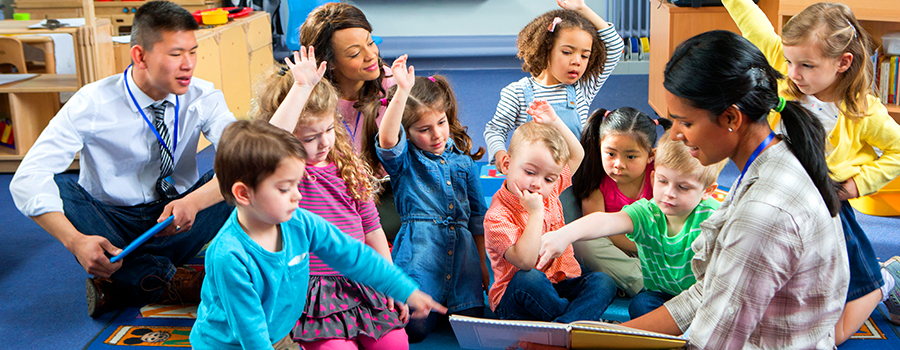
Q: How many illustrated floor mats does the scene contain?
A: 1